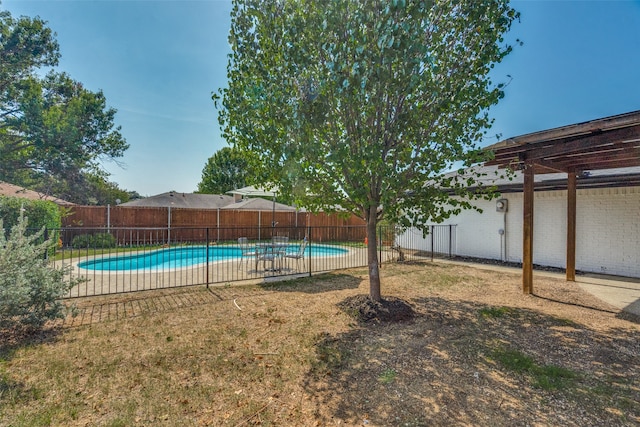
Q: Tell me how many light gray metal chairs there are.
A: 4